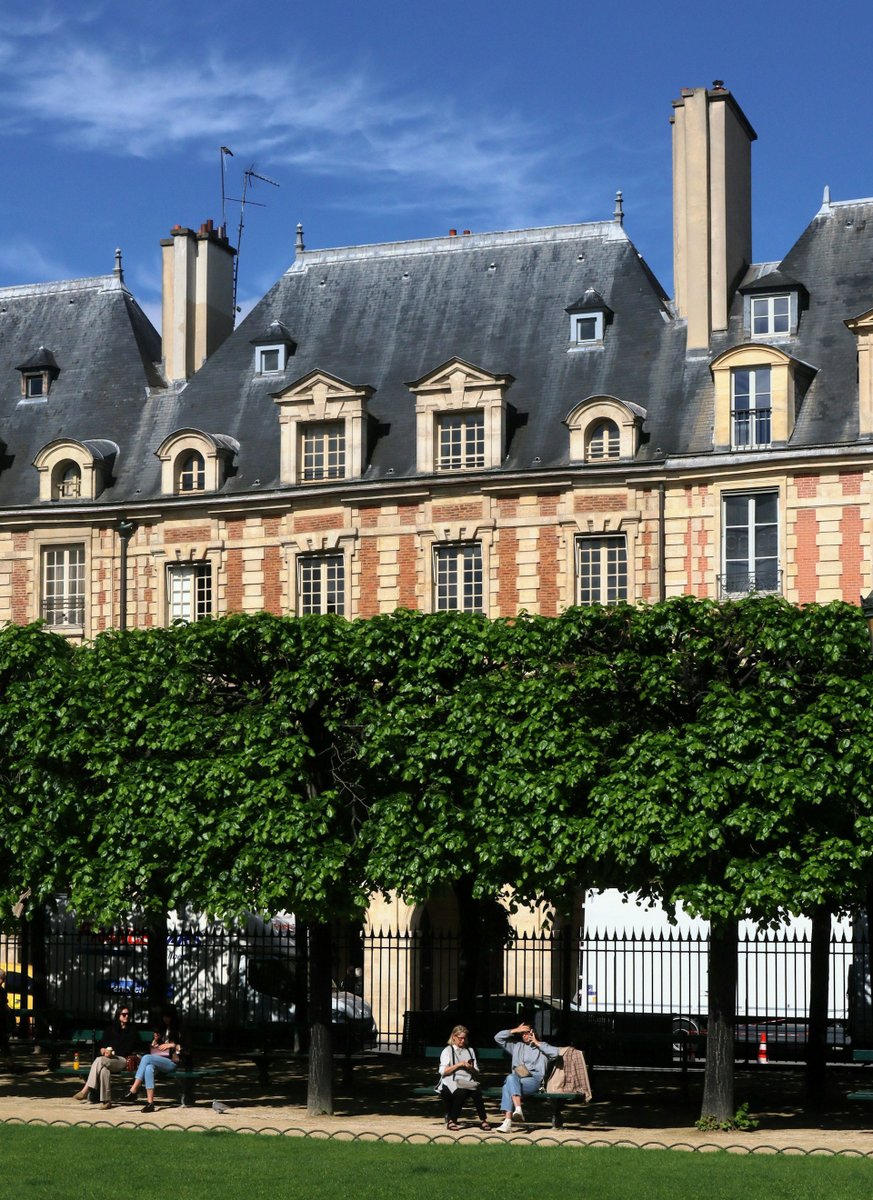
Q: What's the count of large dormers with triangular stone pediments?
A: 2